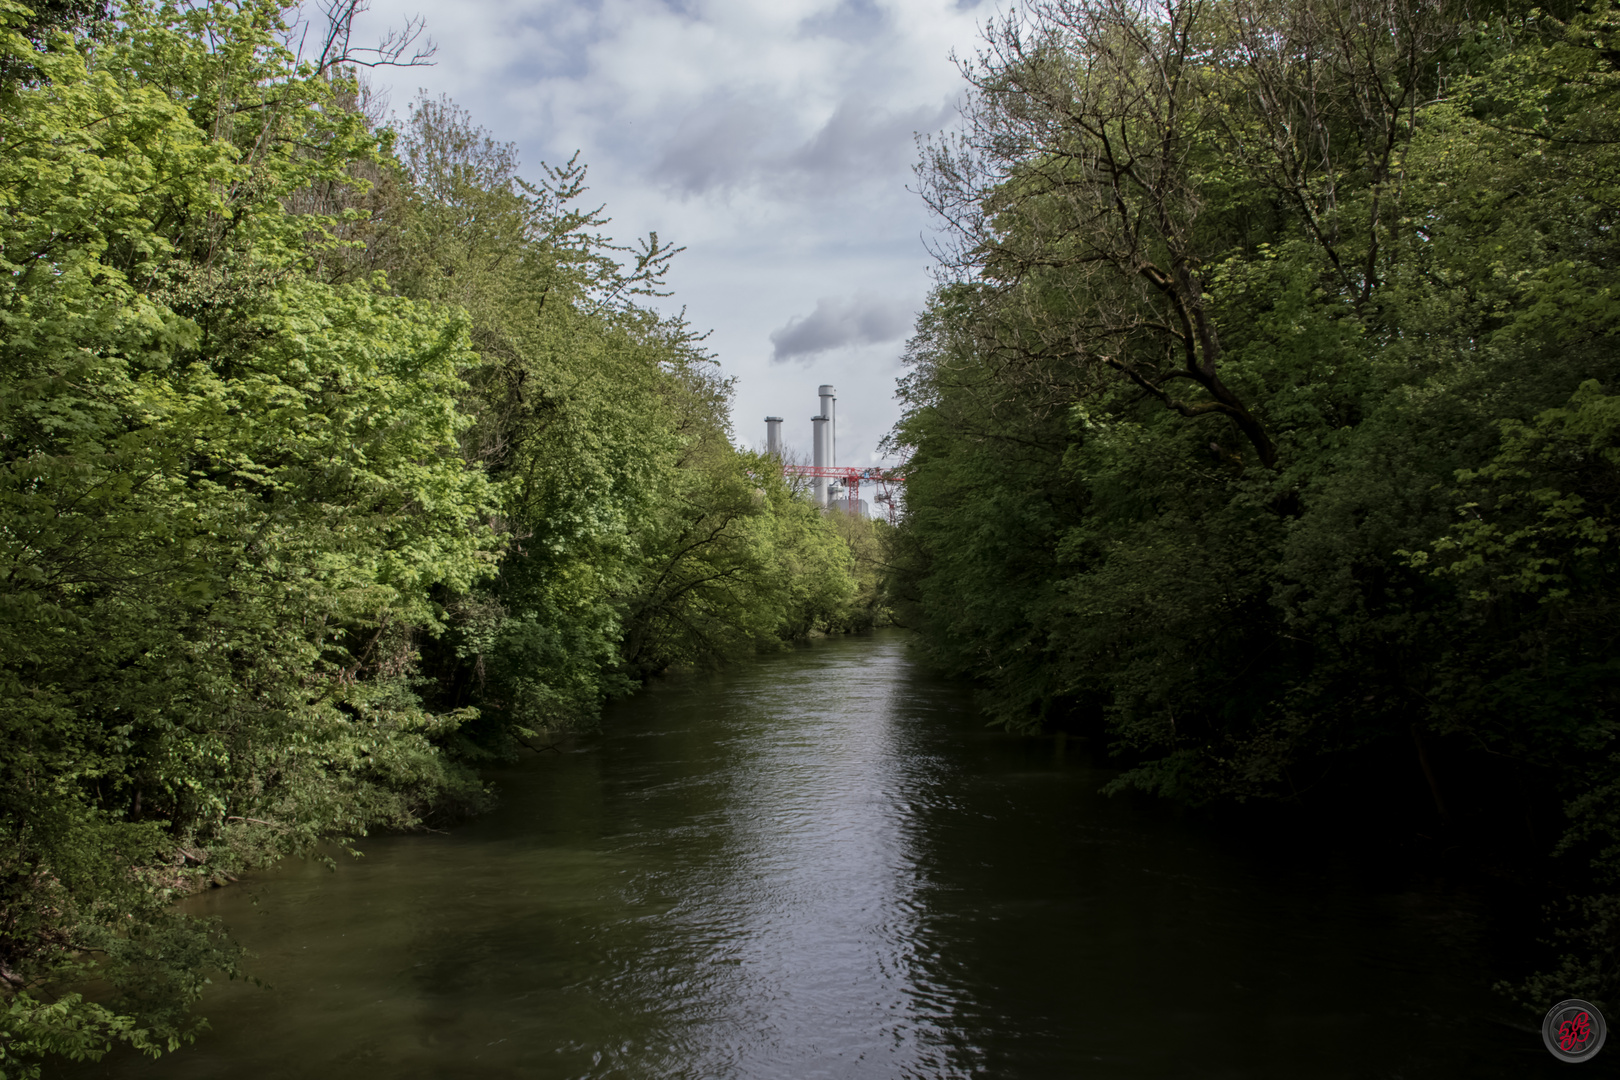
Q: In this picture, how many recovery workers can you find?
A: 0